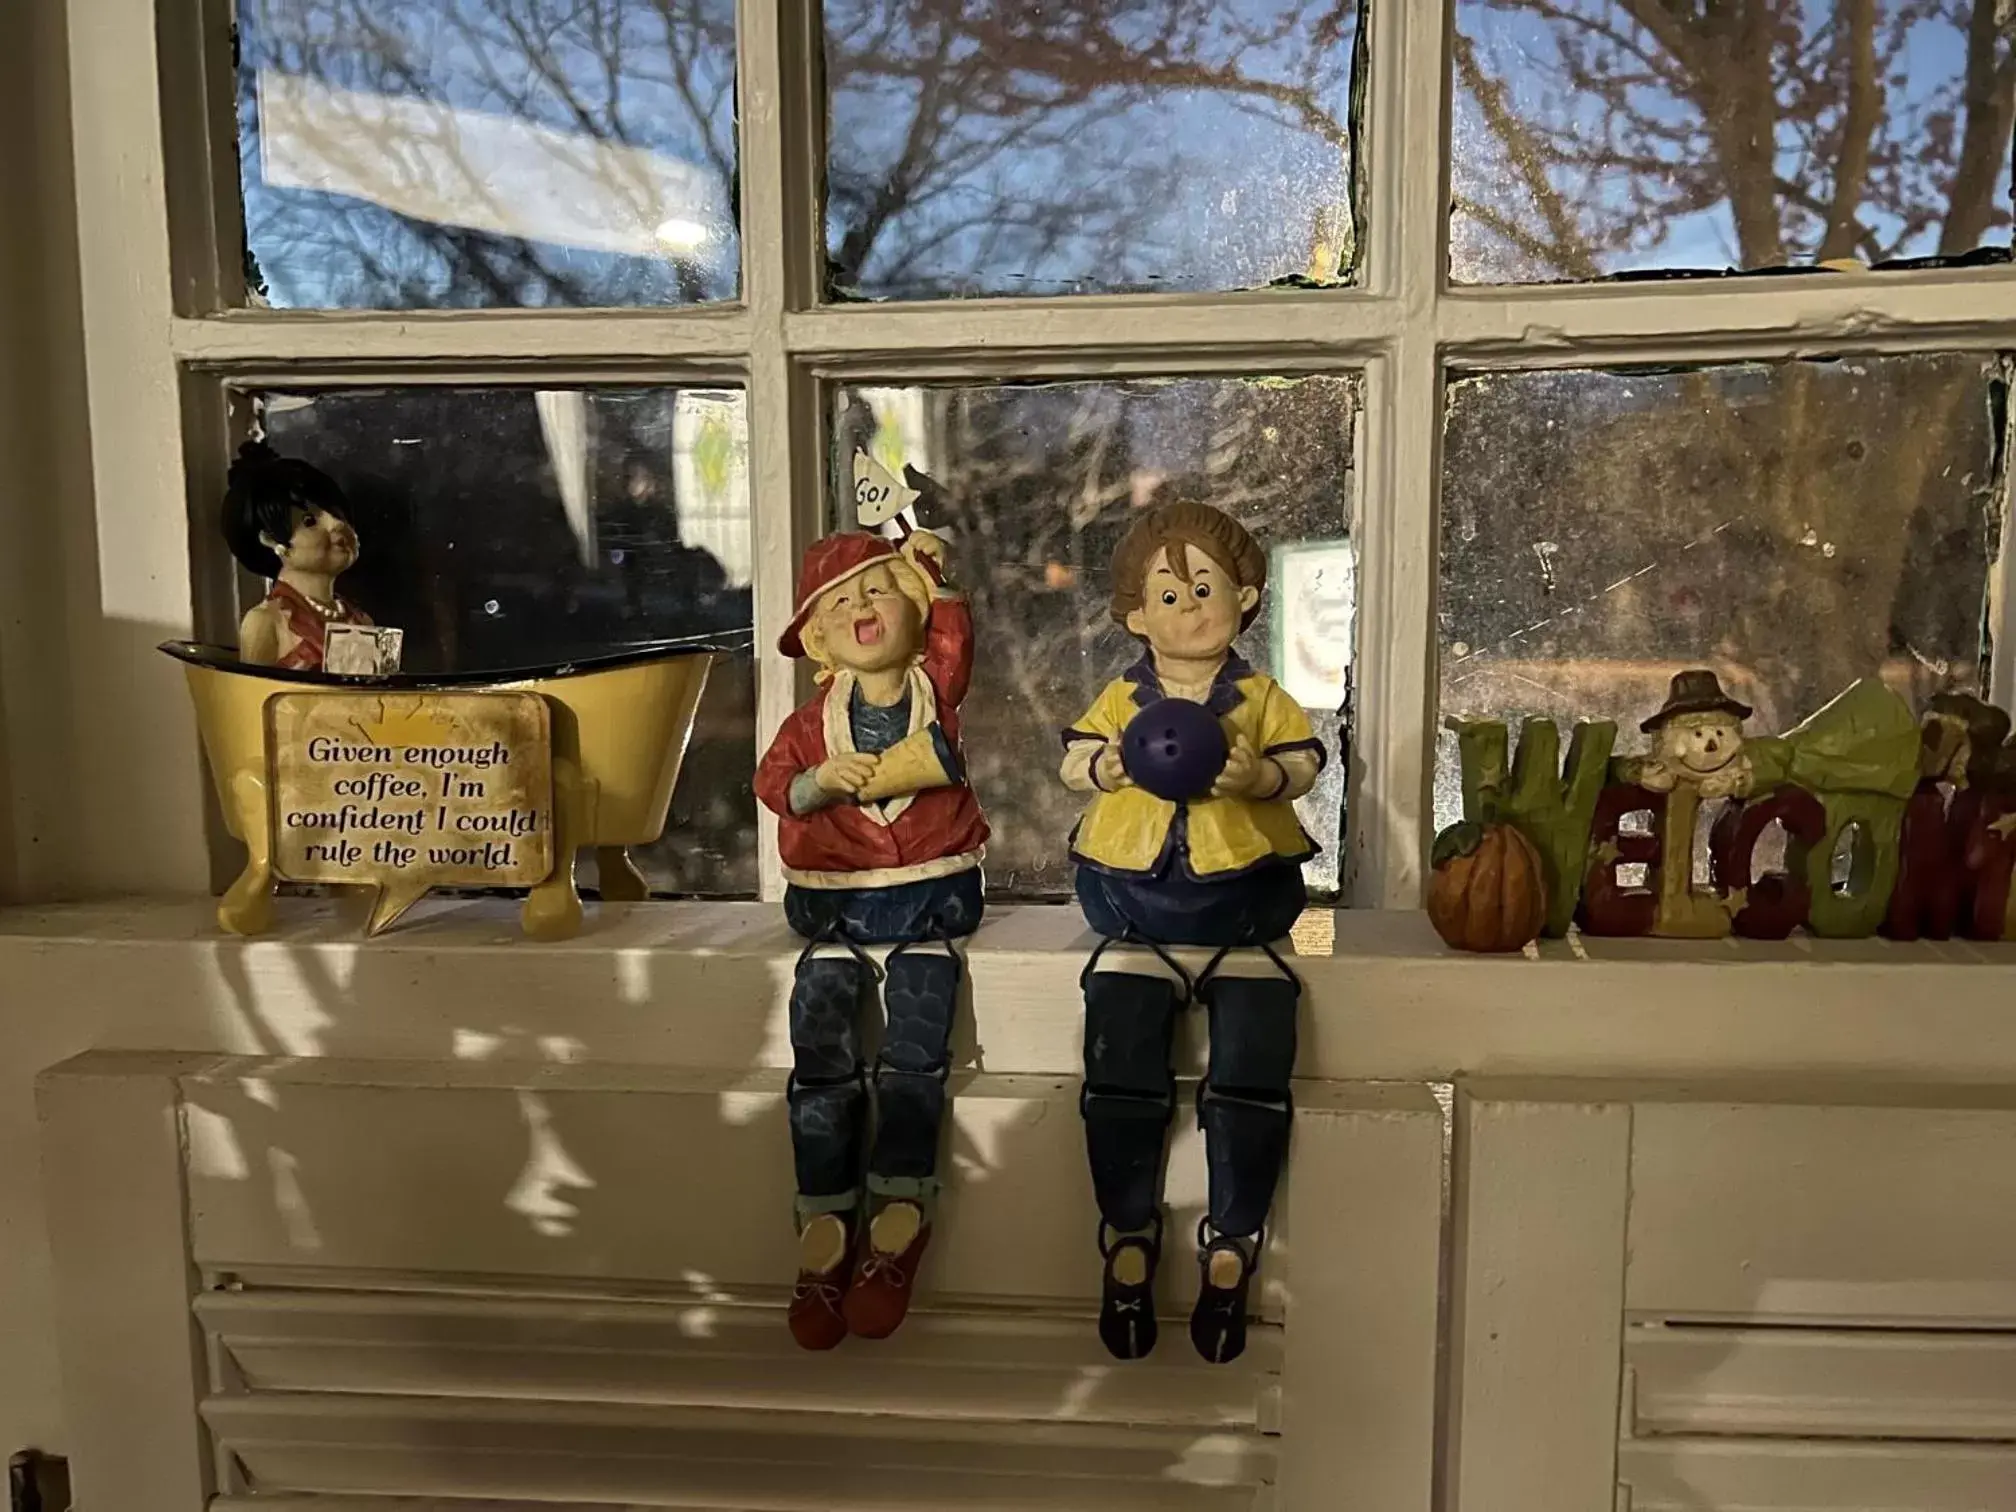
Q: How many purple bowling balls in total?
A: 1